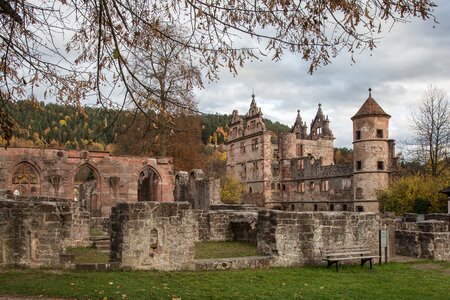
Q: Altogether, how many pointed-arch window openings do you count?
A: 3